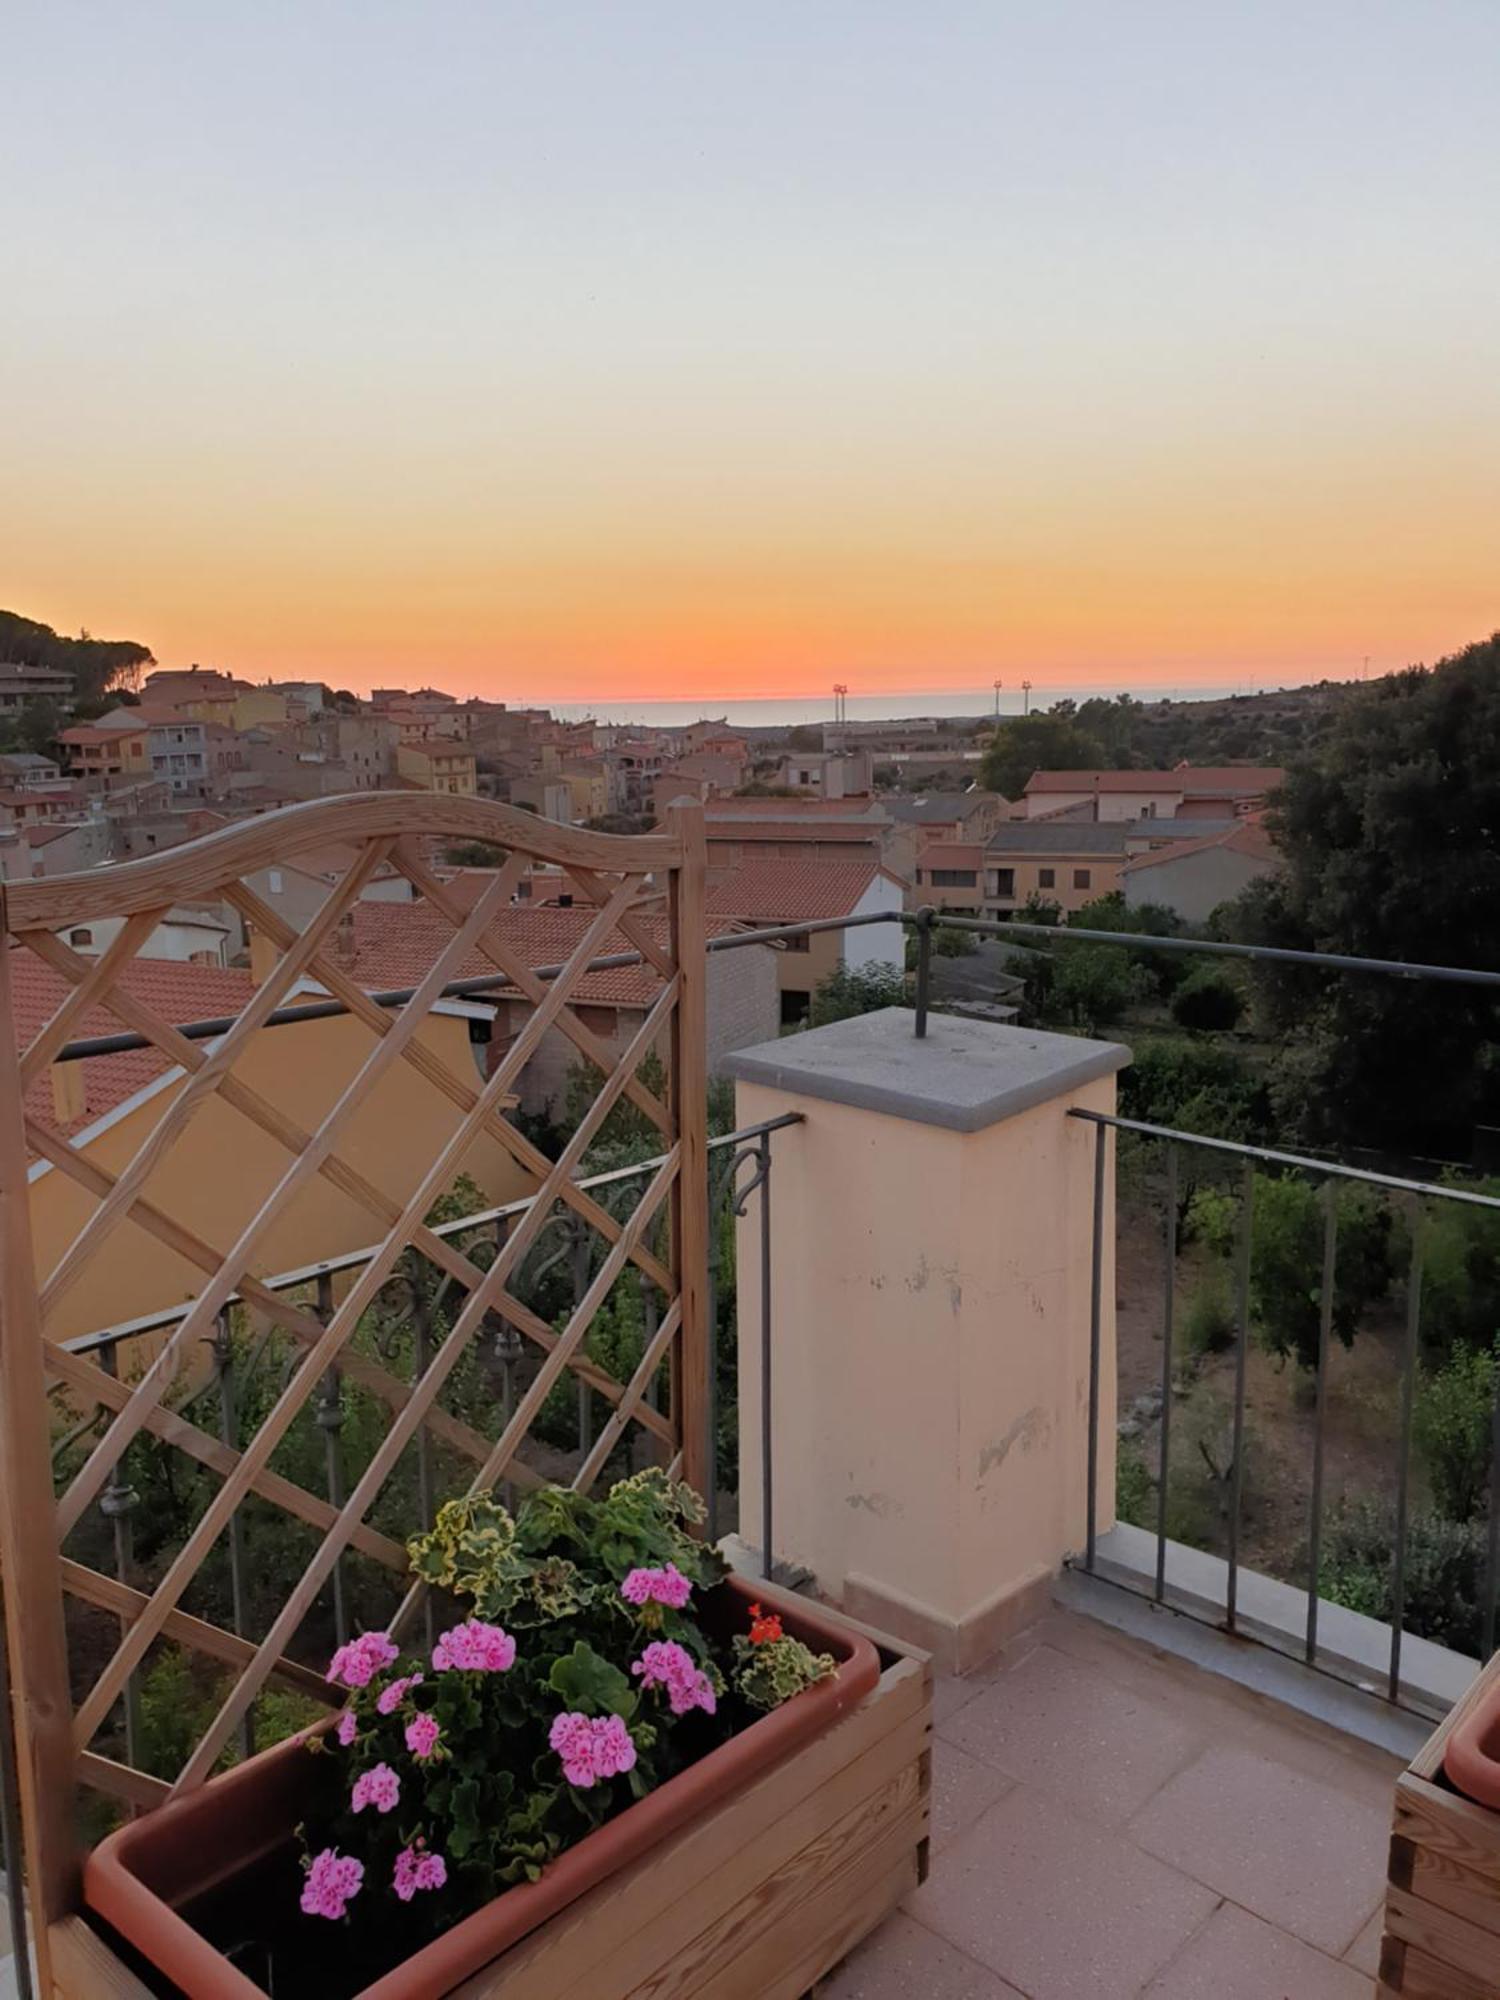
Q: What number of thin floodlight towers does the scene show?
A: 4